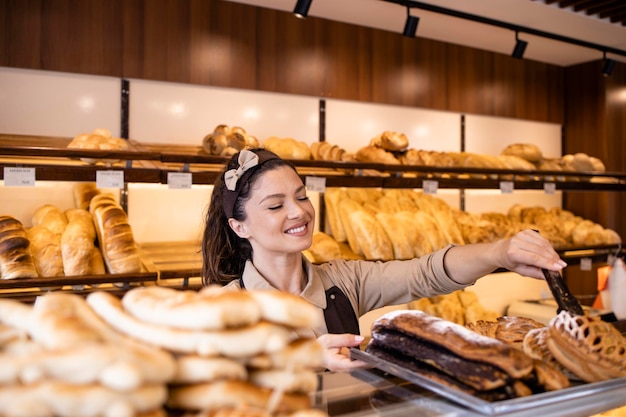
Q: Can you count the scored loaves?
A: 2